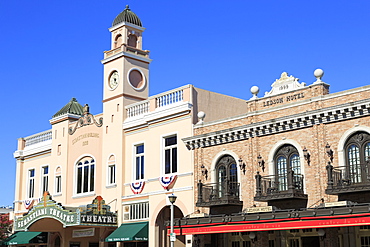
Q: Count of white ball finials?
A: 3